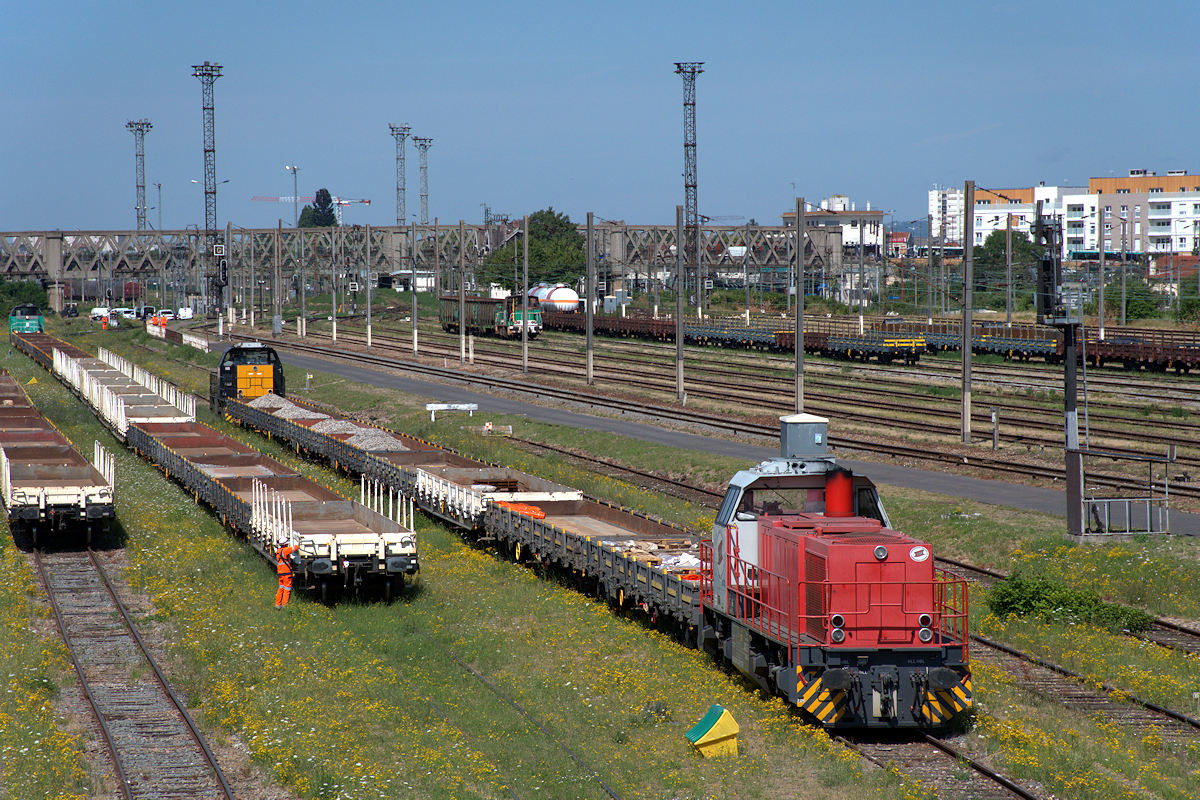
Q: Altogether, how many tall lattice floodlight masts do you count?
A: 5